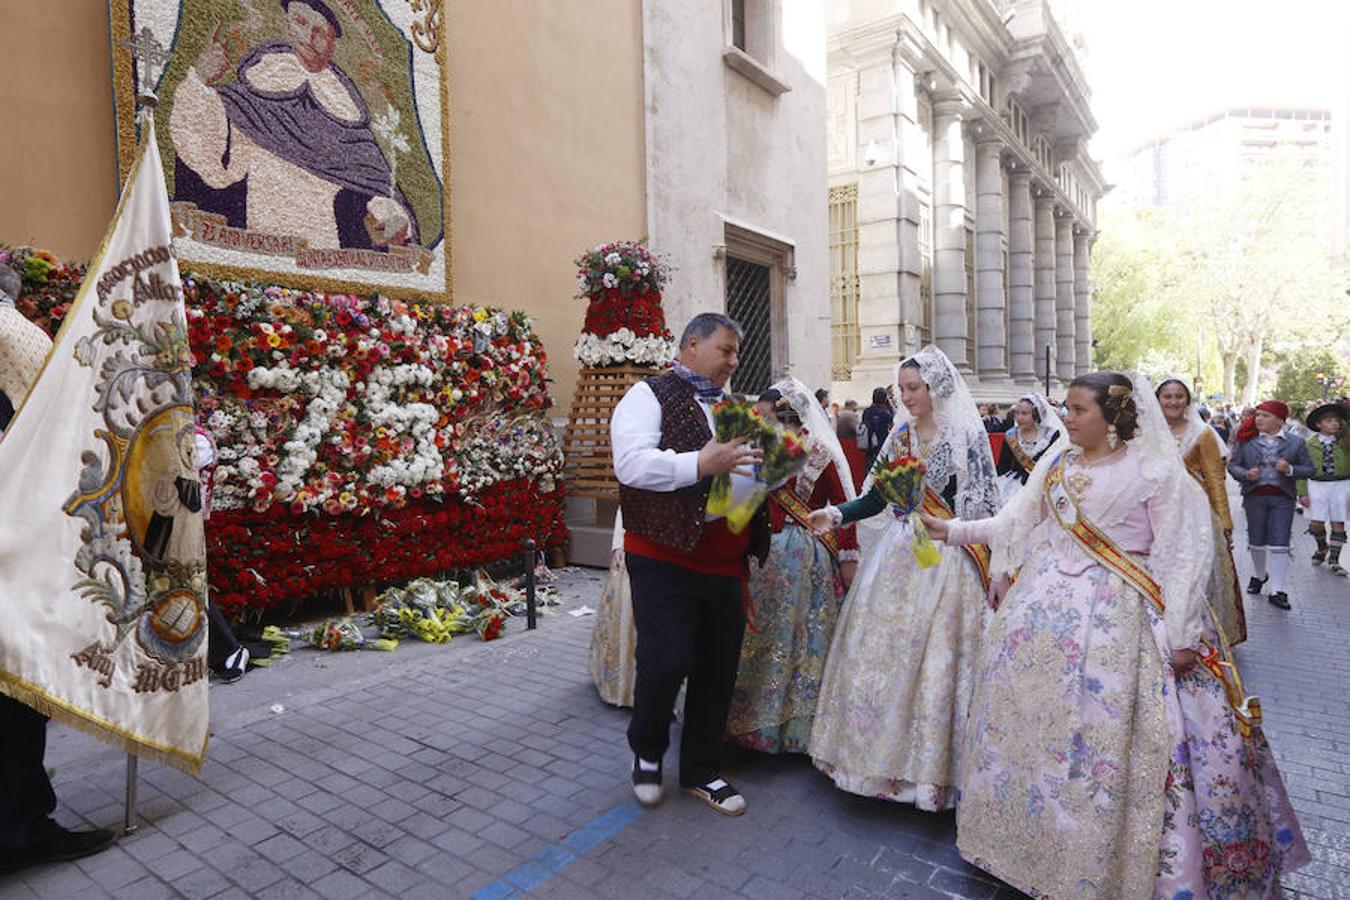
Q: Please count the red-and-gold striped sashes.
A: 4